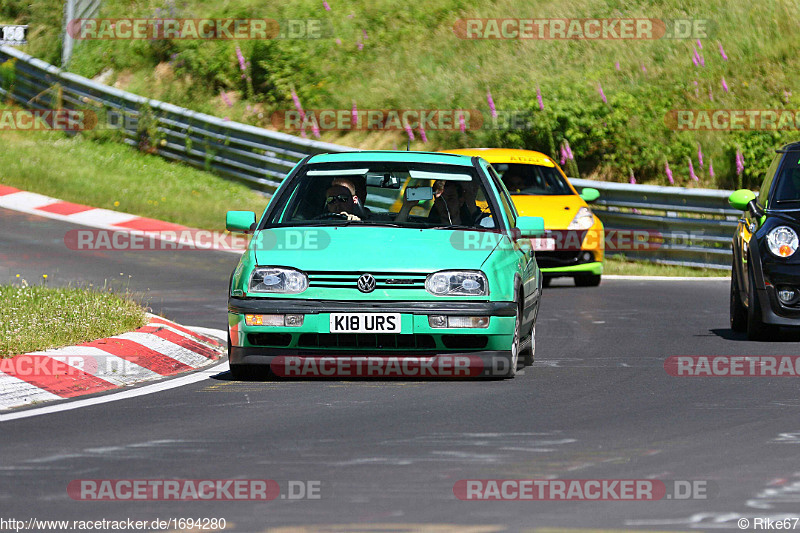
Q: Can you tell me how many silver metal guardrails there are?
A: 1